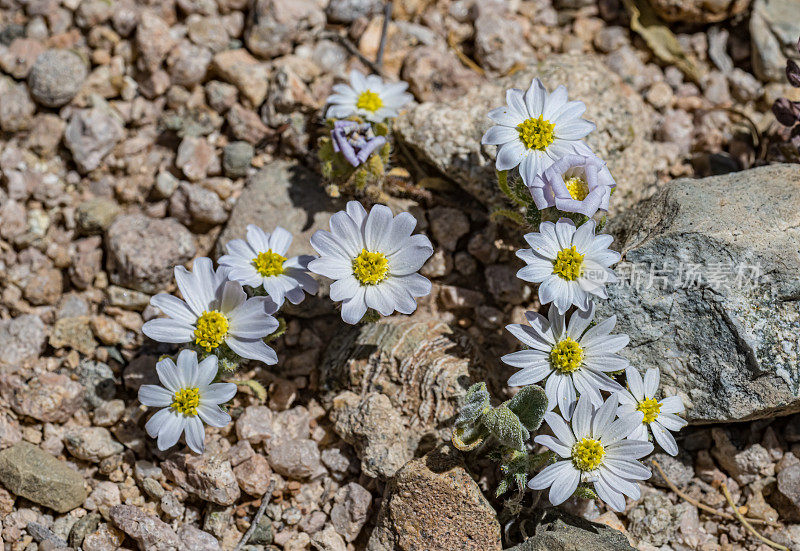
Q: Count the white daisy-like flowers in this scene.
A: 10